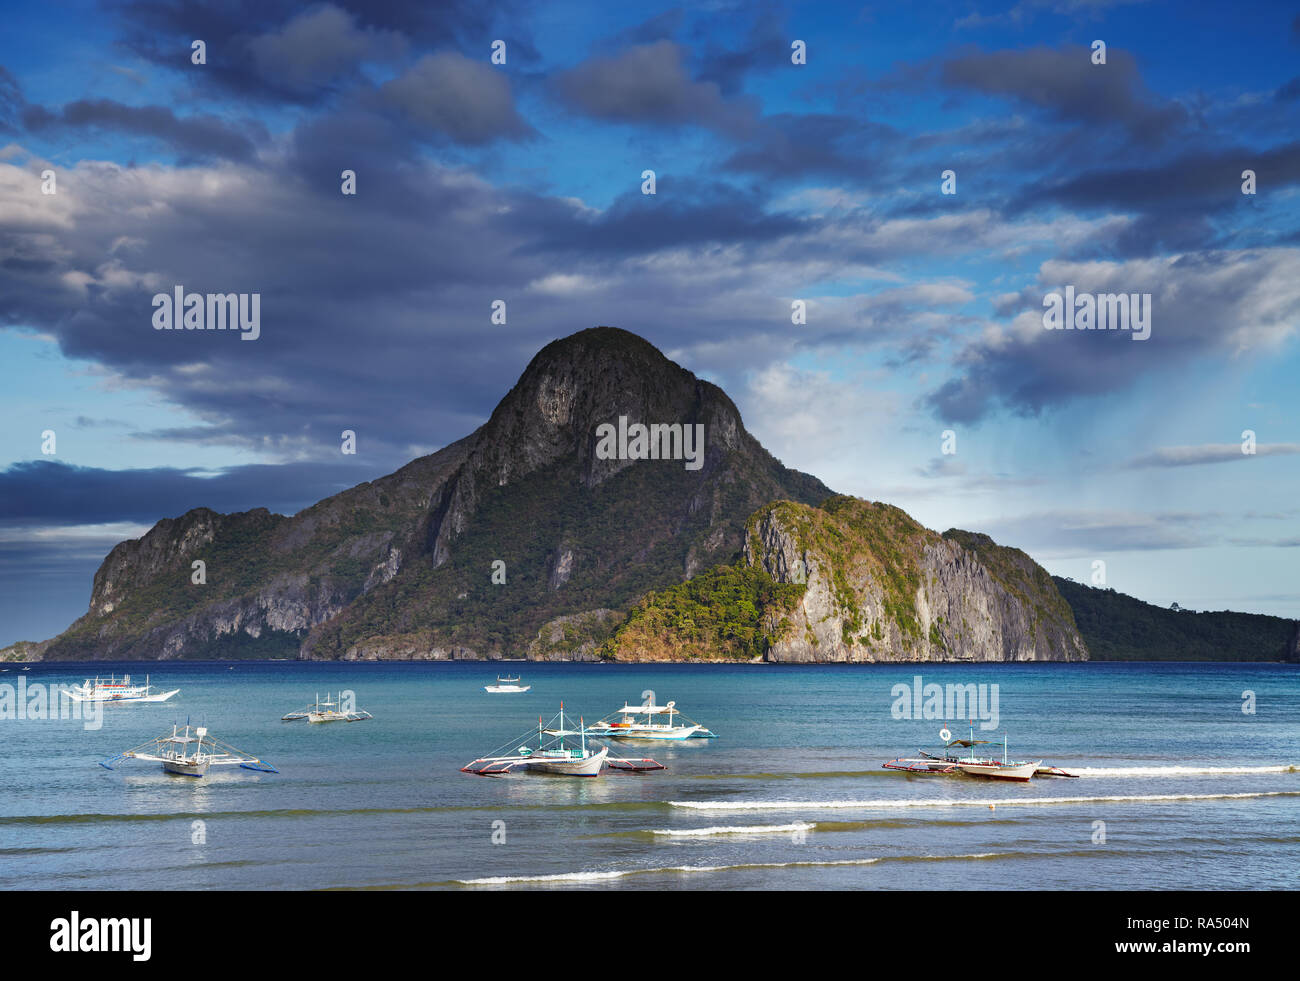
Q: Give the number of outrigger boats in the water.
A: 7